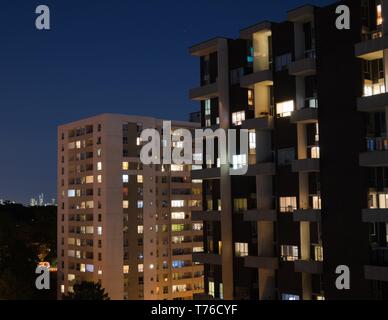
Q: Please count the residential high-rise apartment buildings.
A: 2